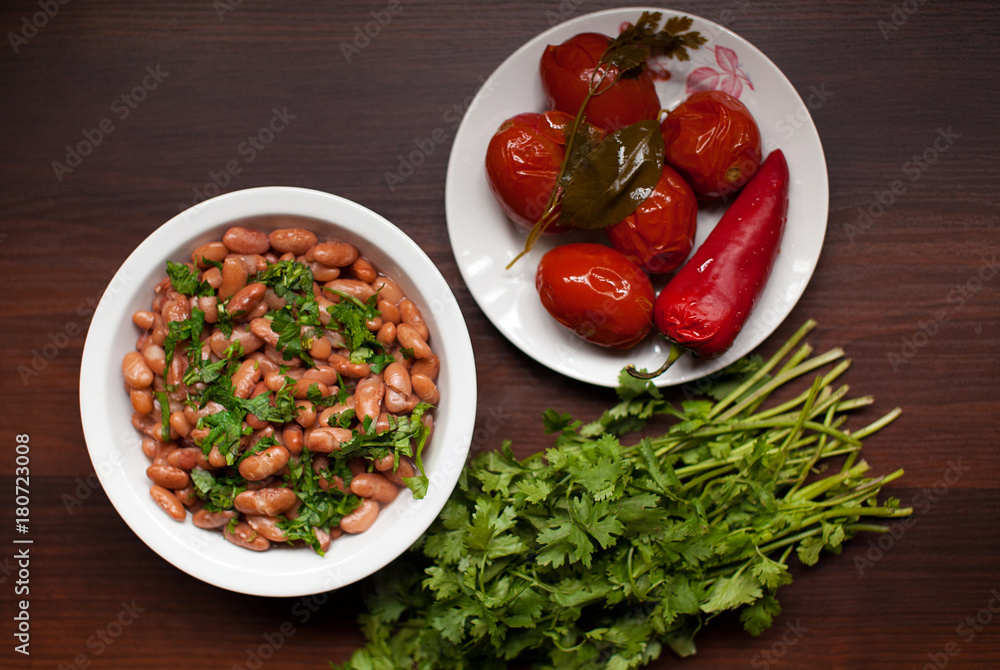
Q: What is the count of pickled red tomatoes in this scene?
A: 5